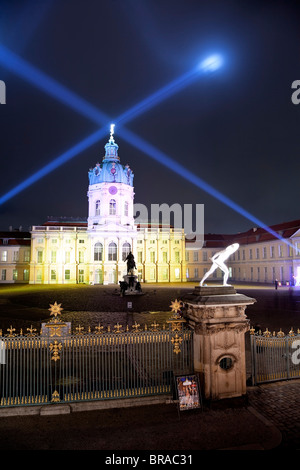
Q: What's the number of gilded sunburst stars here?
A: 2